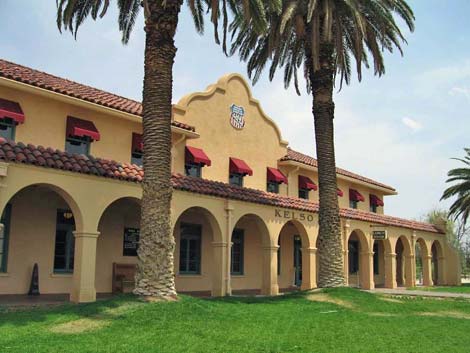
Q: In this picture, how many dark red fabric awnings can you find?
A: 10